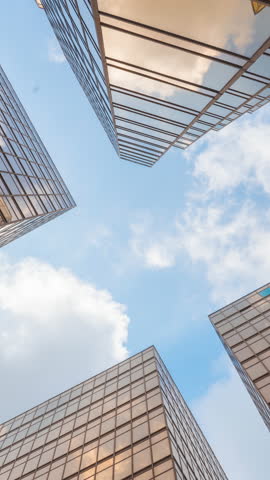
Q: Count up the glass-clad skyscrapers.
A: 4